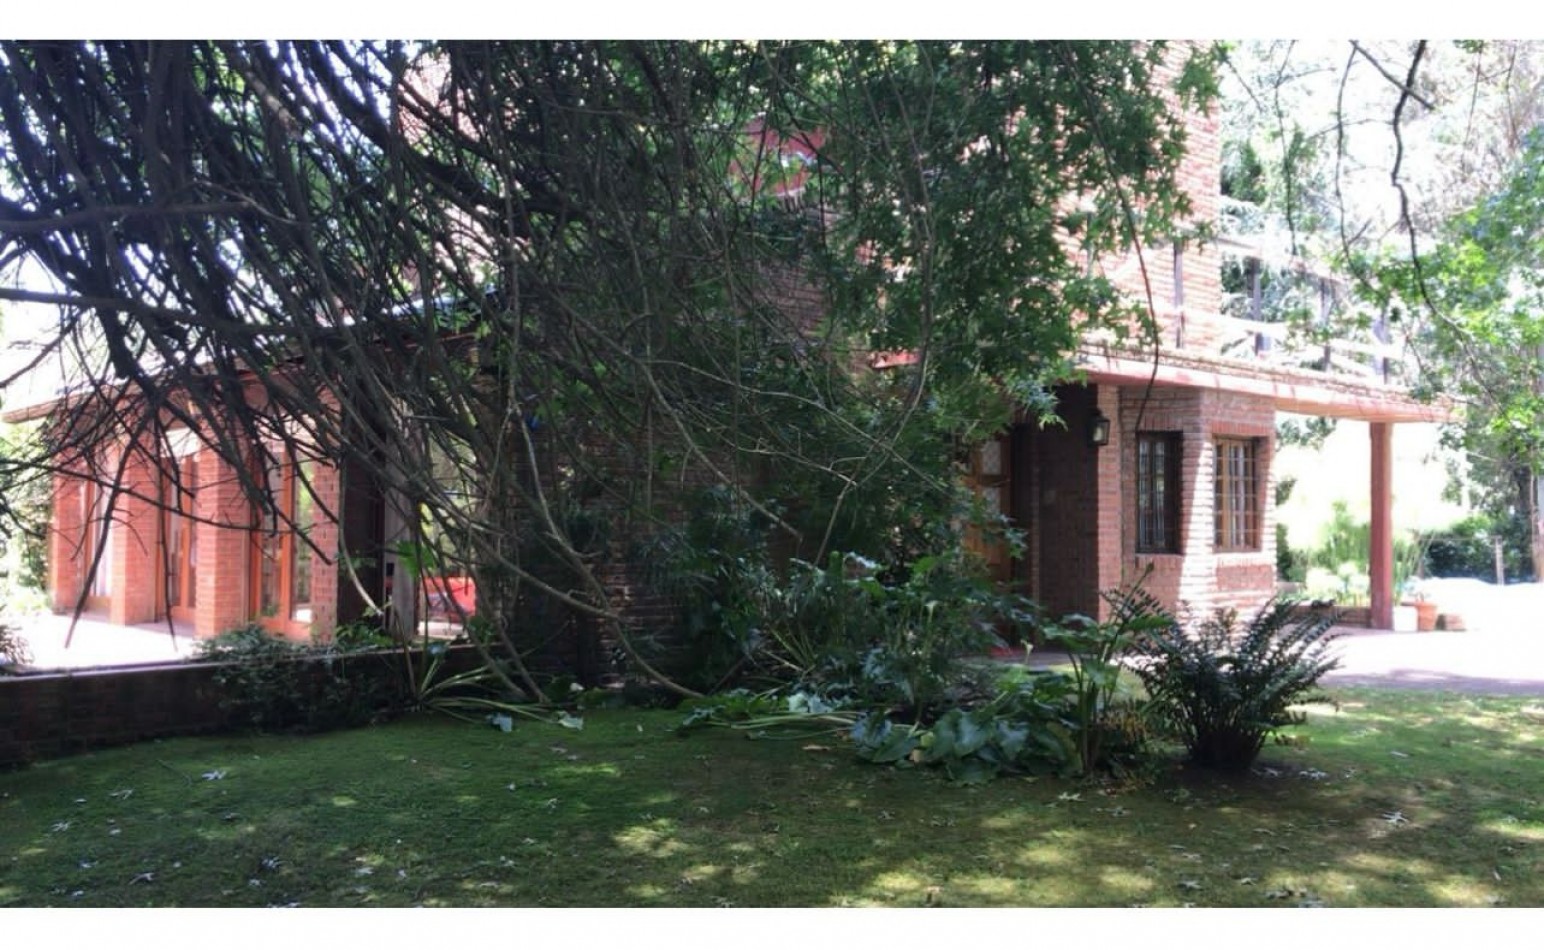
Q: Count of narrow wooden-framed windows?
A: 2